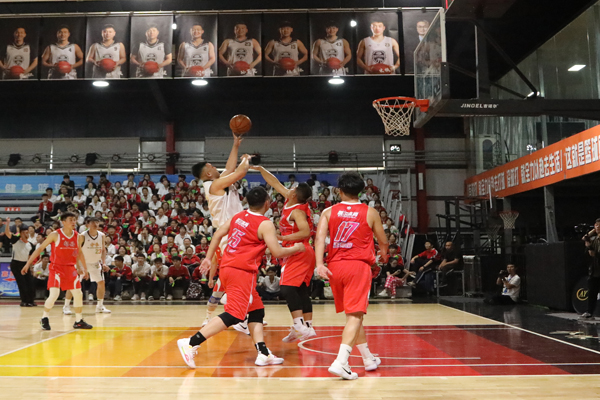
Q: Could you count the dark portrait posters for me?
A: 10